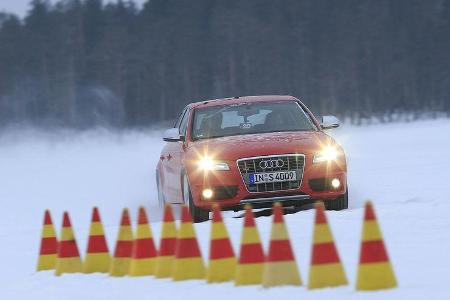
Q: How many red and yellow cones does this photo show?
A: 12